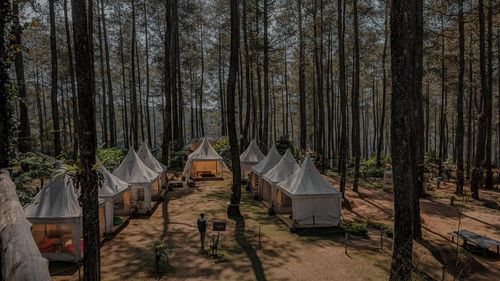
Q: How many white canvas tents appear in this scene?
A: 9